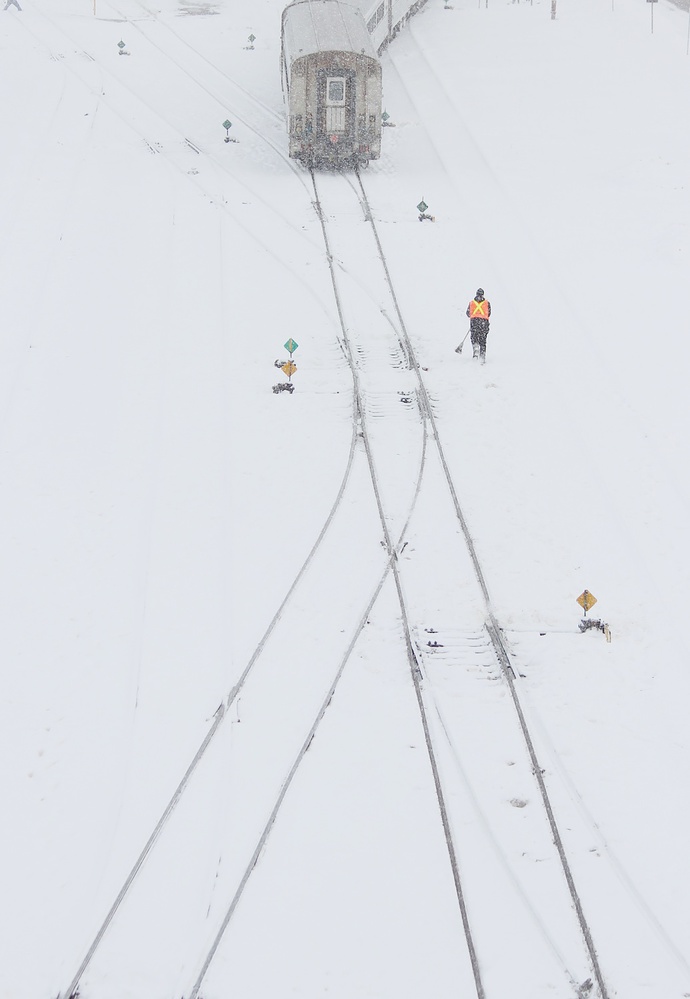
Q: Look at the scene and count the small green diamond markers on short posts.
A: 6